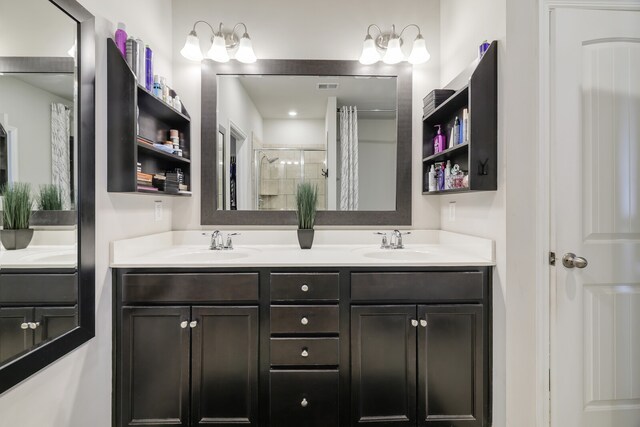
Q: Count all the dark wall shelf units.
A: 2